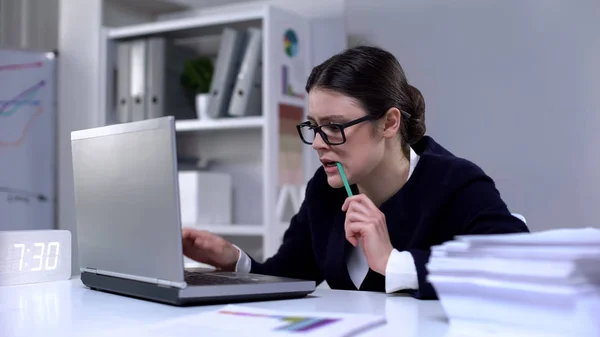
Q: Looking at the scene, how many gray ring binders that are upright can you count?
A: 3